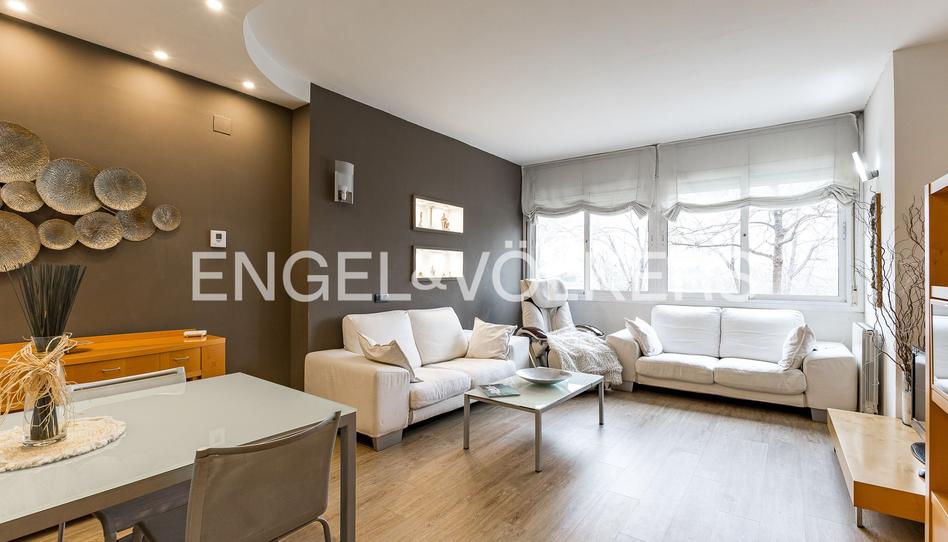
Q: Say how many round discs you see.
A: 9